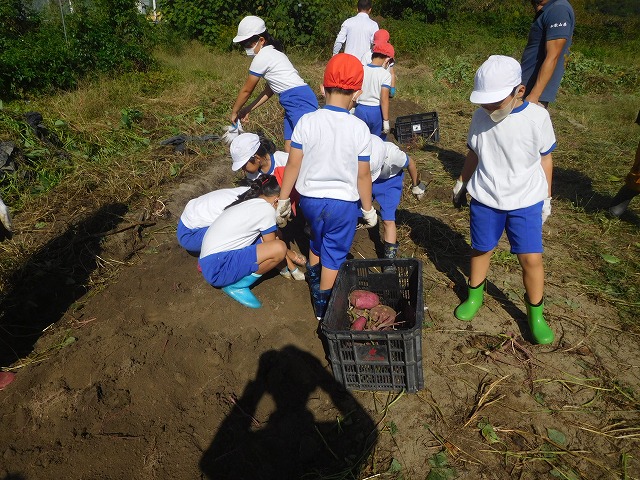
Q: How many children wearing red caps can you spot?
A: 3